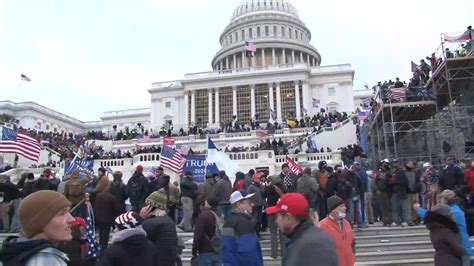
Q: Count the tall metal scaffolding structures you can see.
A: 1